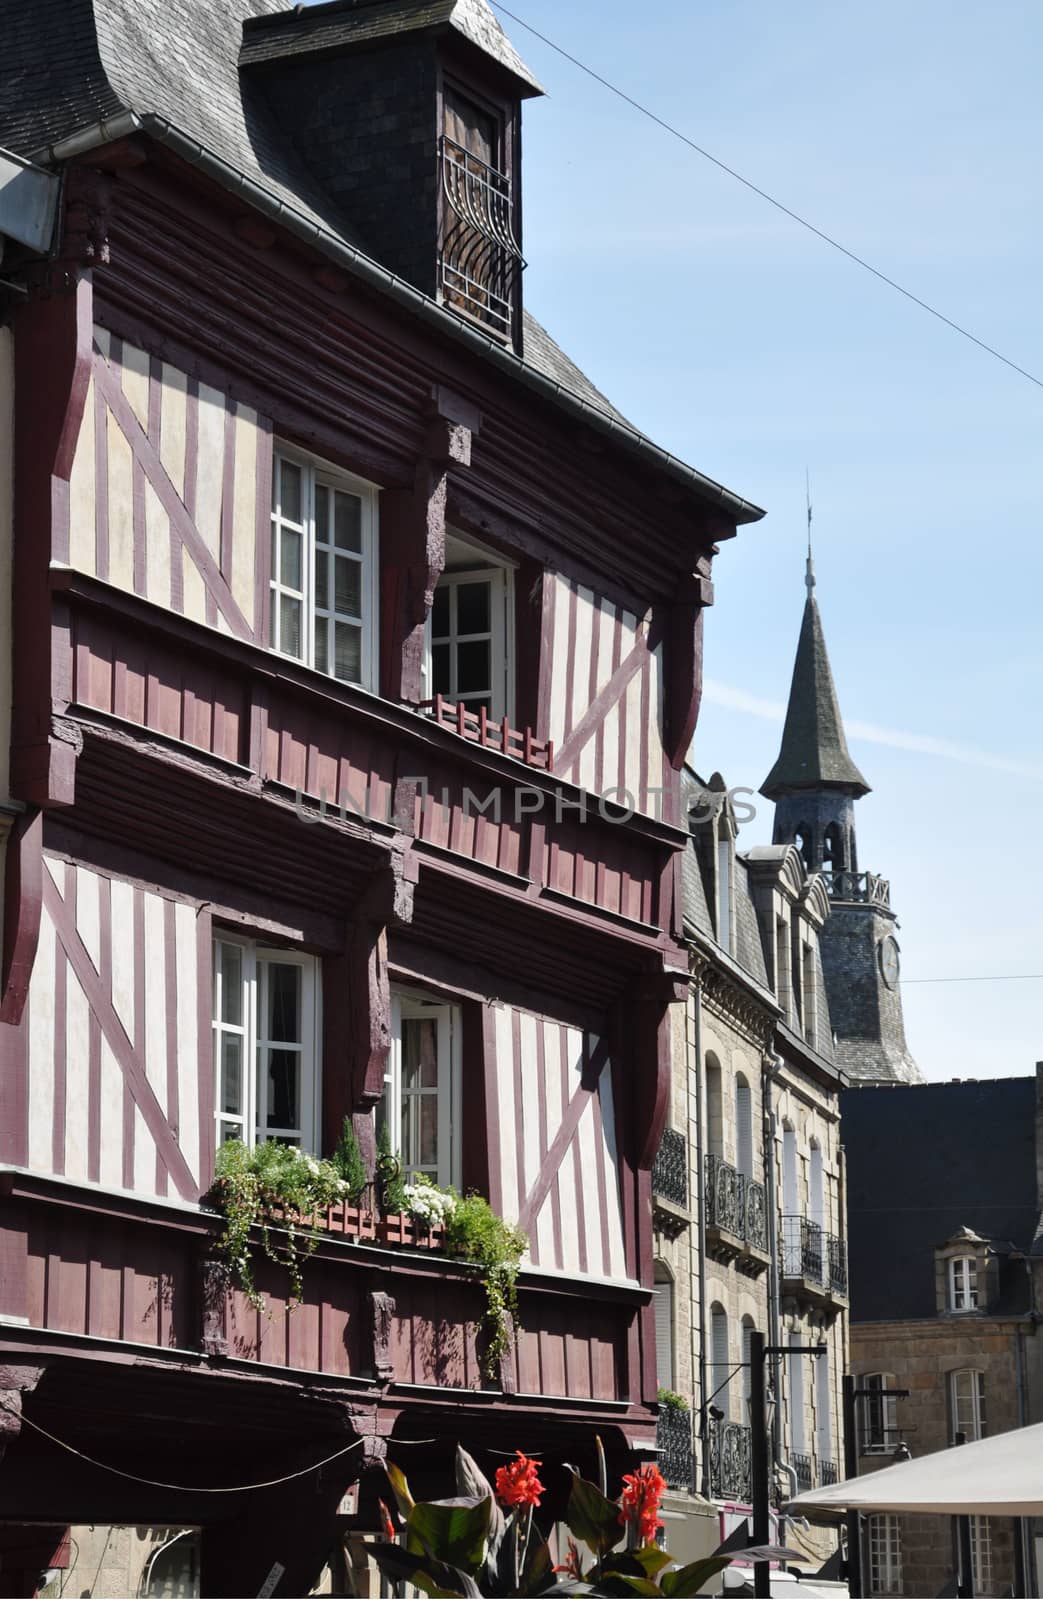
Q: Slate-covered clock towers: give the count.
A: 1